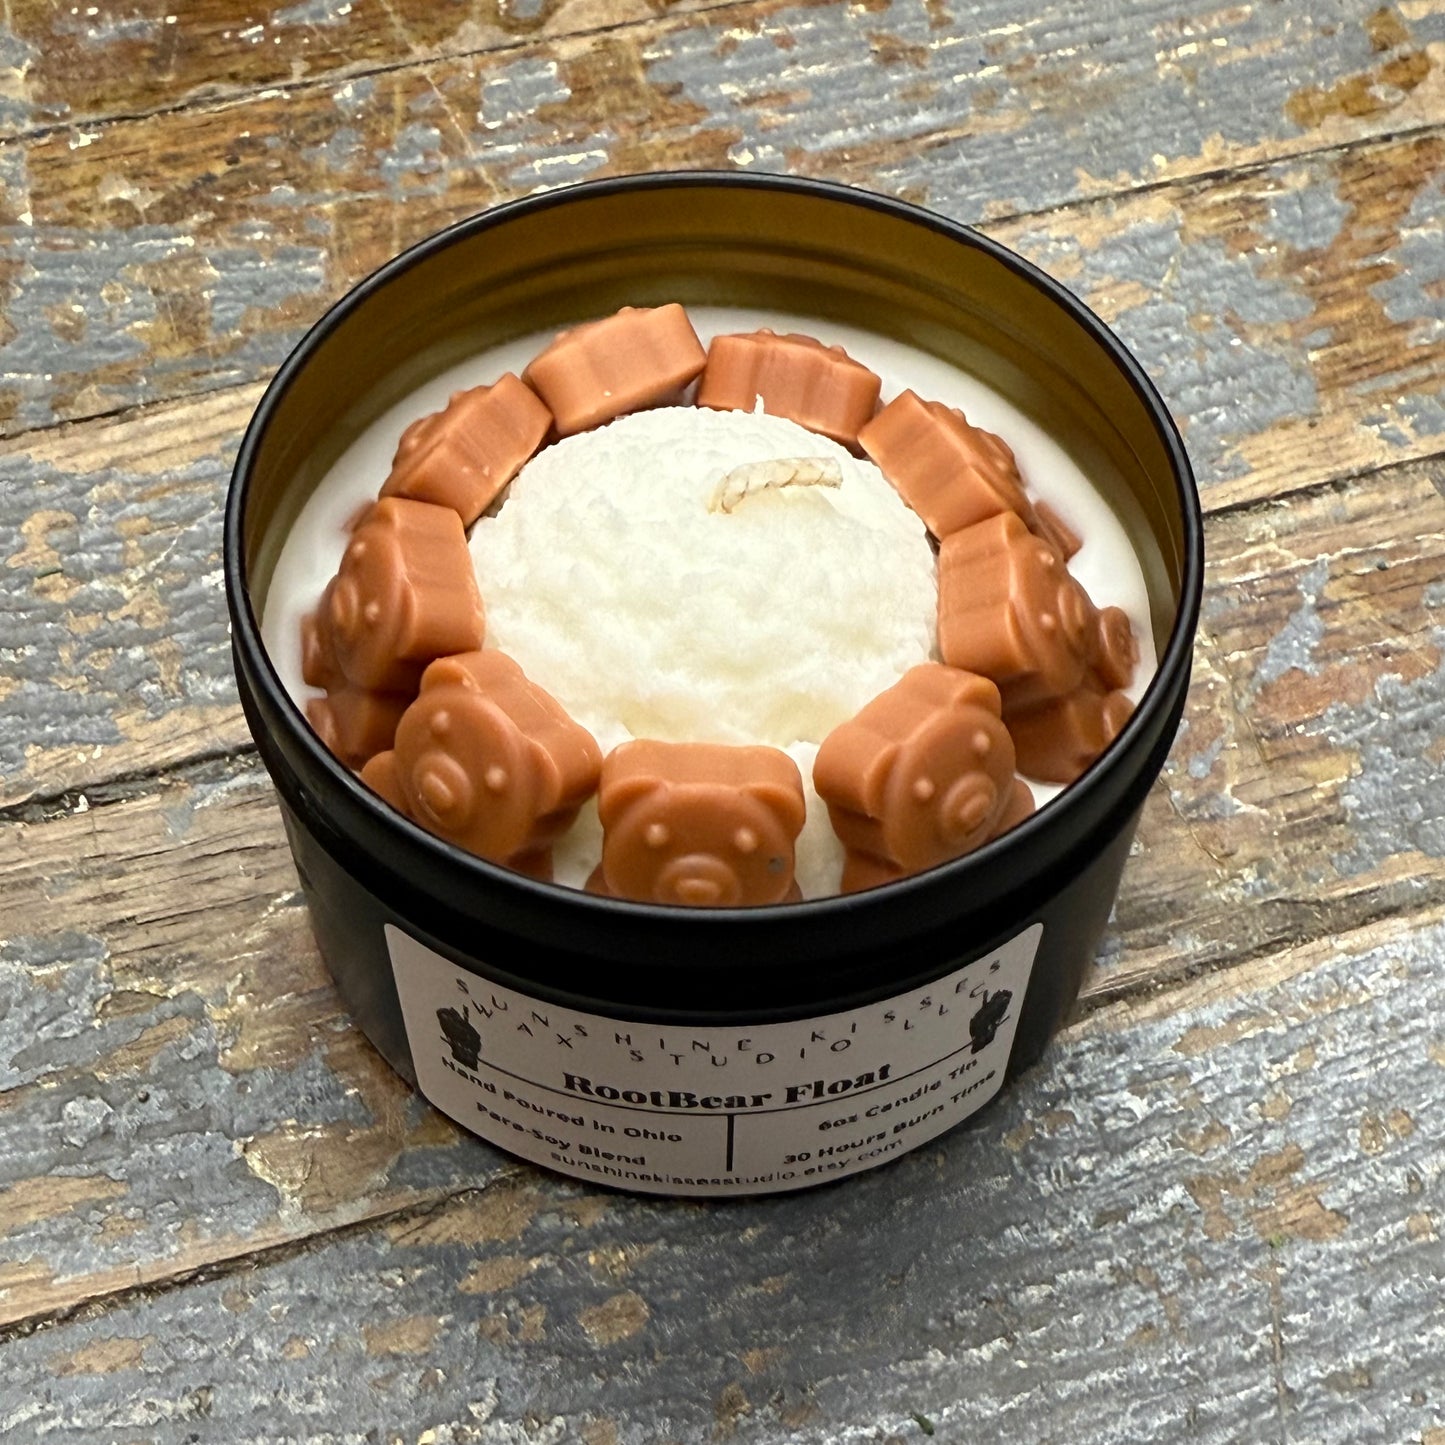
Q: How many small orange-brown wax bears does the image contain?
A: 9